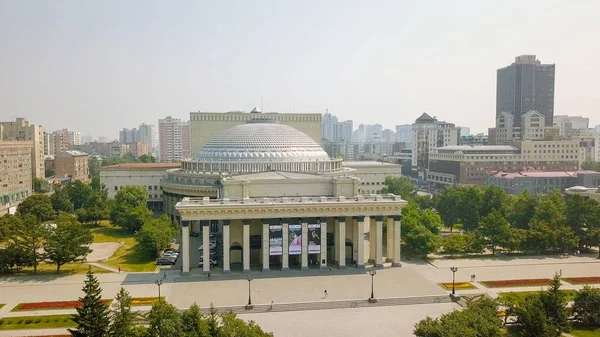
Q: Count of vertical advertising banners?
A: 3